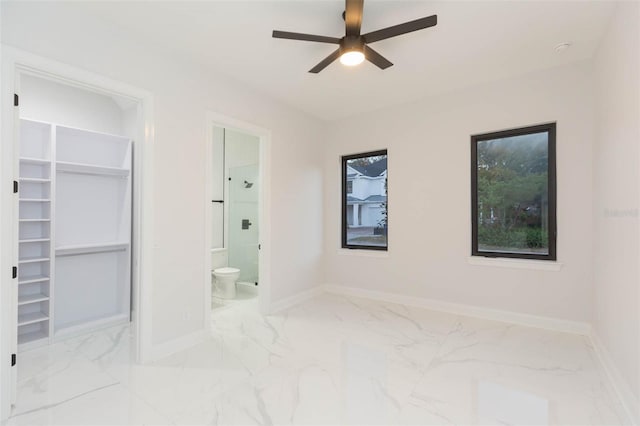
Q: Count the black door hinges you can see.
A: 4